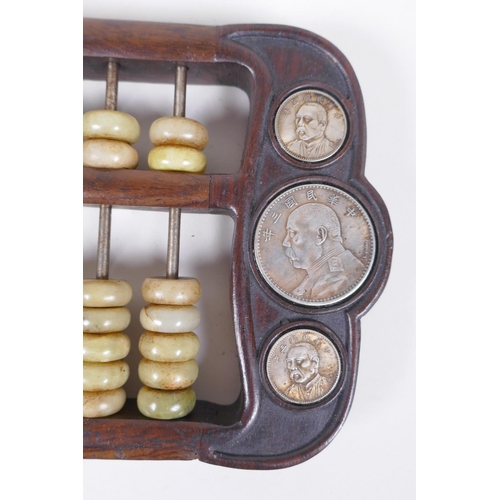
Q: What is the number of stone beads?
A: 14